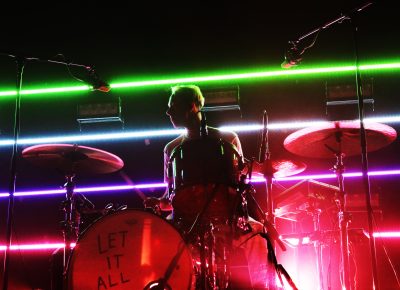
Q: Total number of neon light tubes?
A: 4